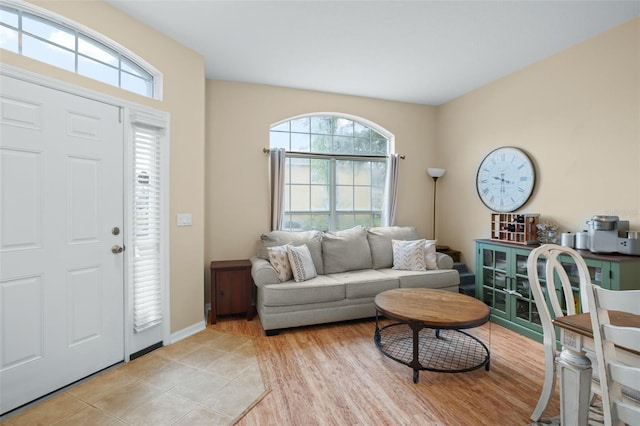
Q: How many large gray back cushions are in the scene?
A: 3